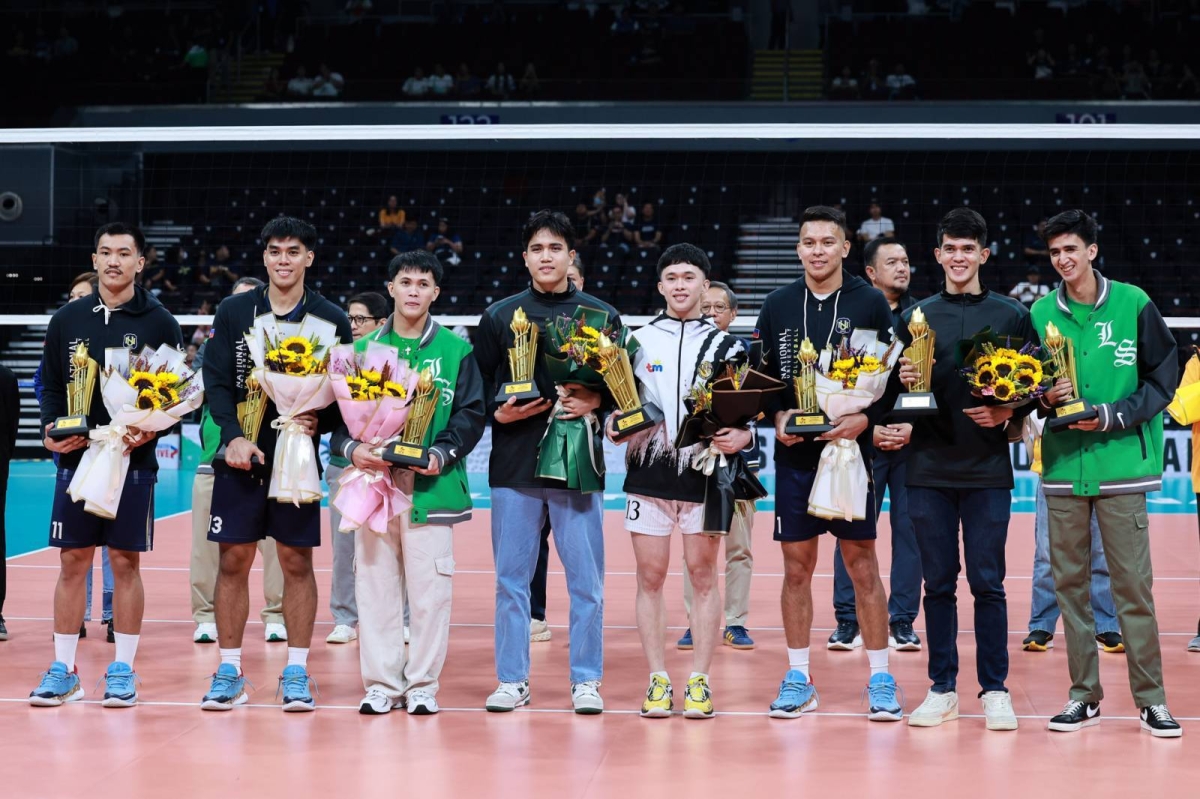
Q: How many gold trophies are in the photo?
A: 8